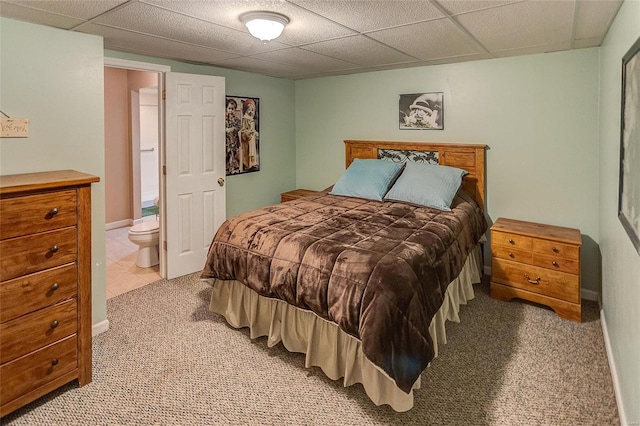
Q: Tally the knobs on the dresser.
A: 5